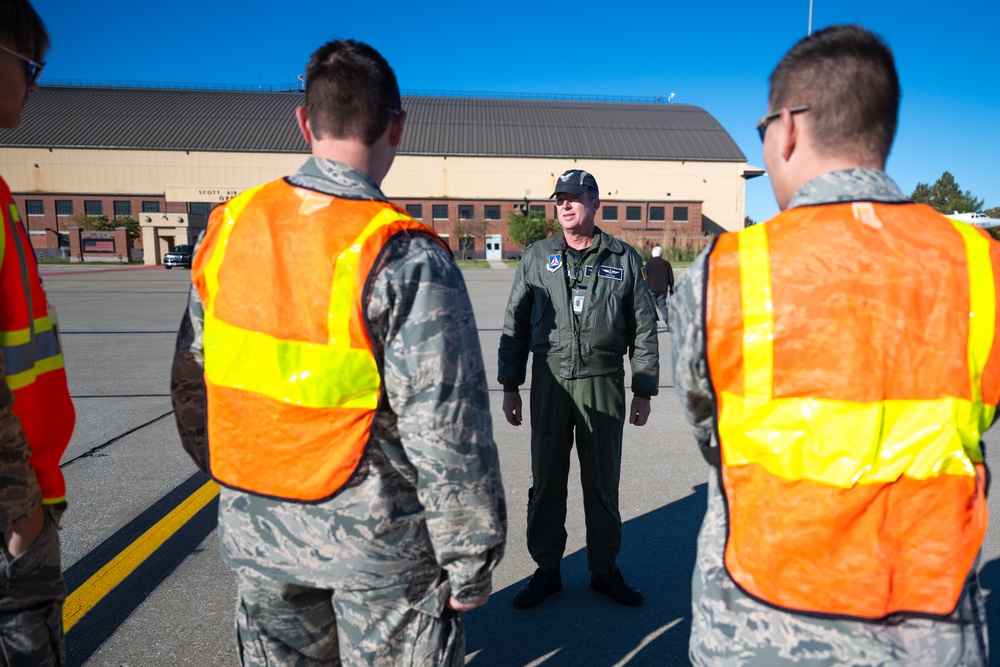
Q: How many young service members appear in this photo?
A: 3